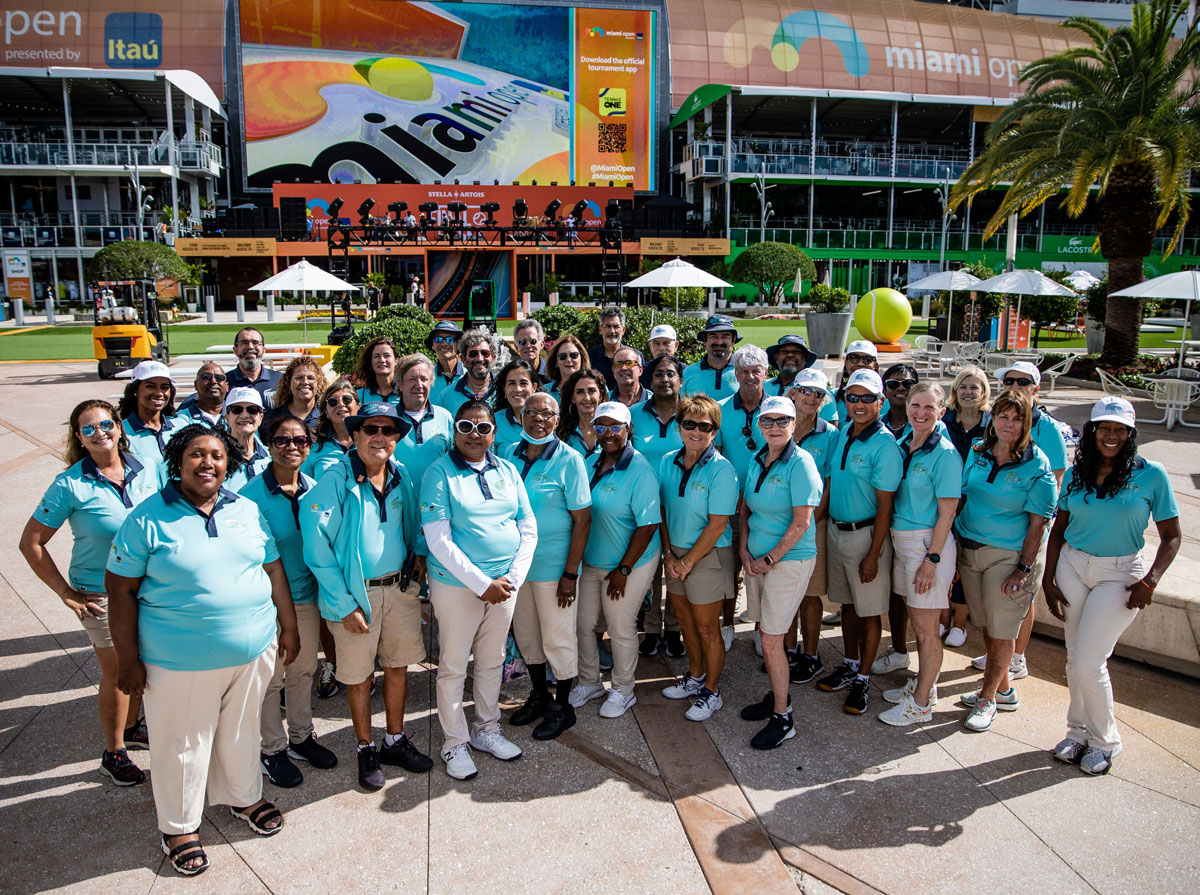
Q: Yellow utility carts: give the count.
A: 1